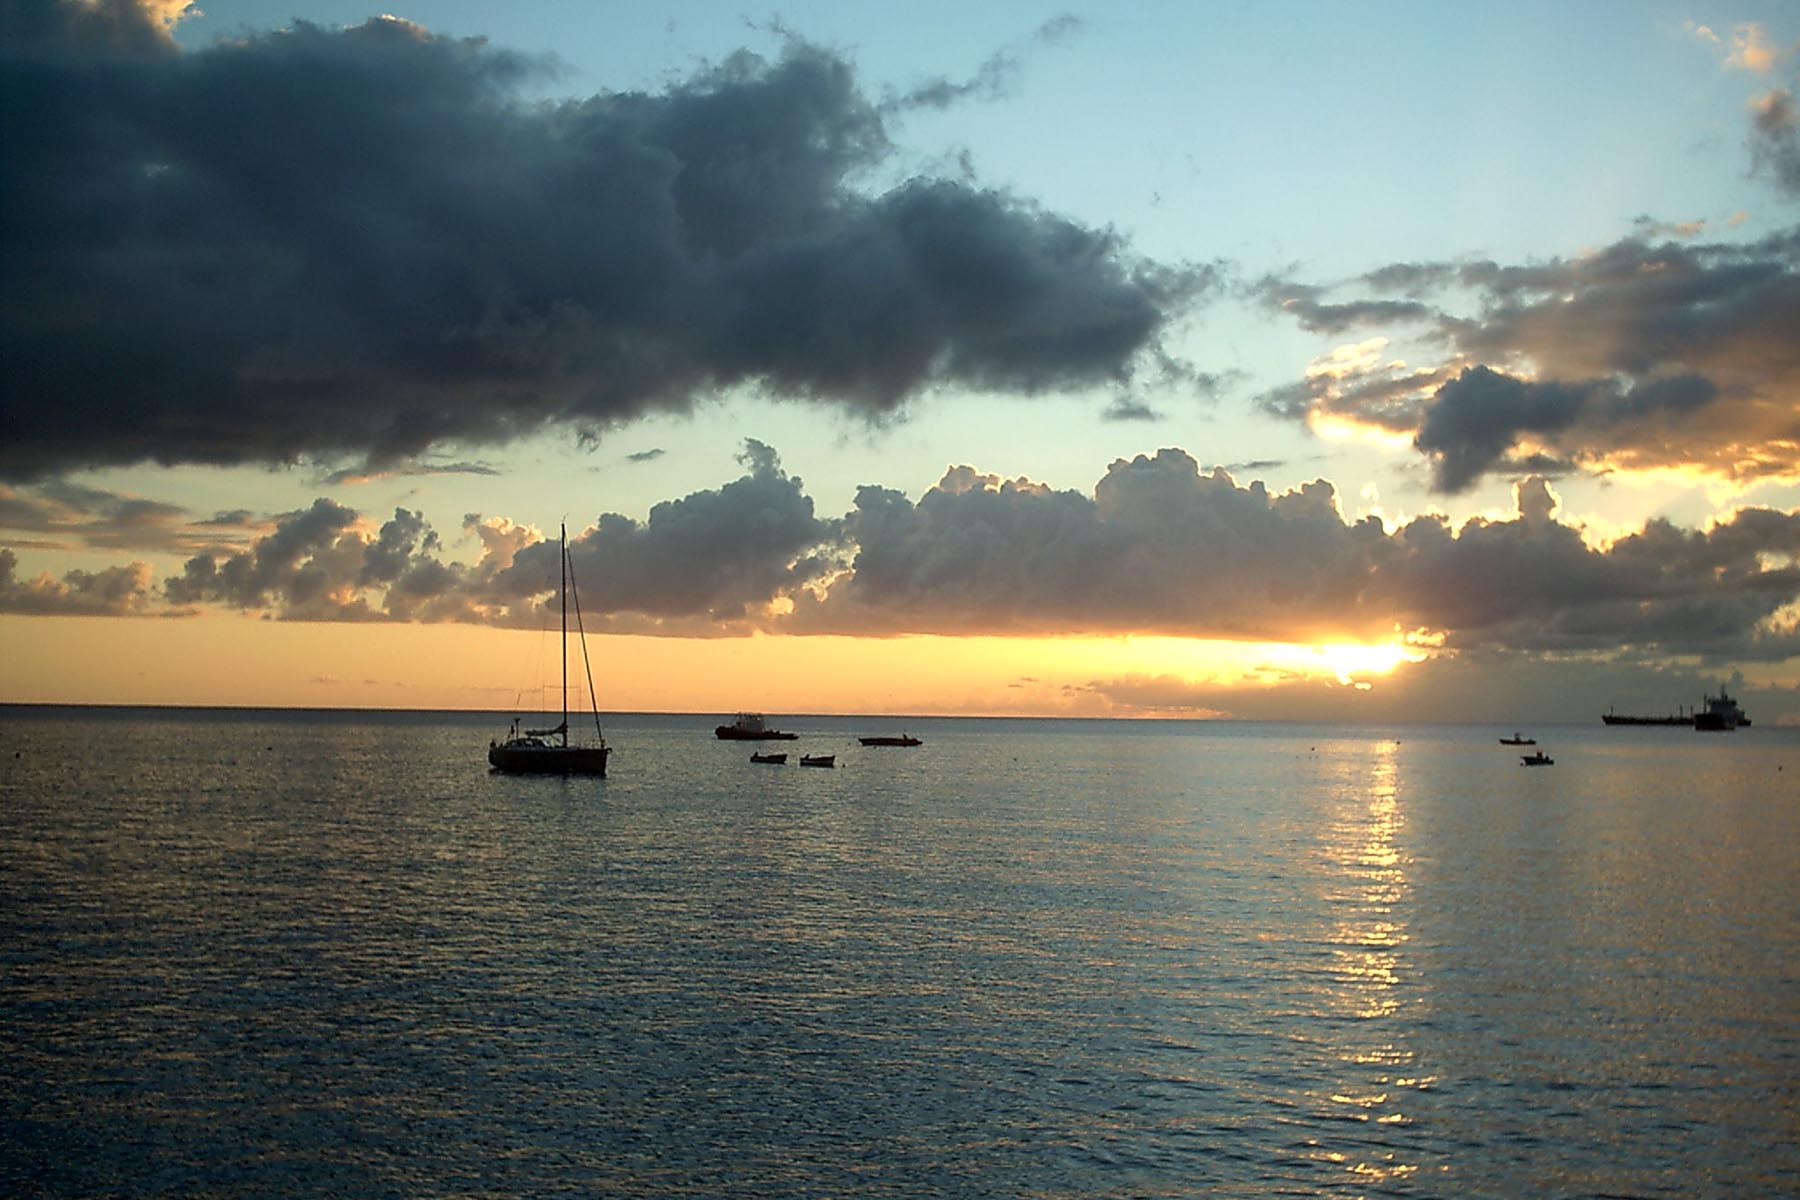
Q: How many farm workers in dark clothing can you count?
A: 0